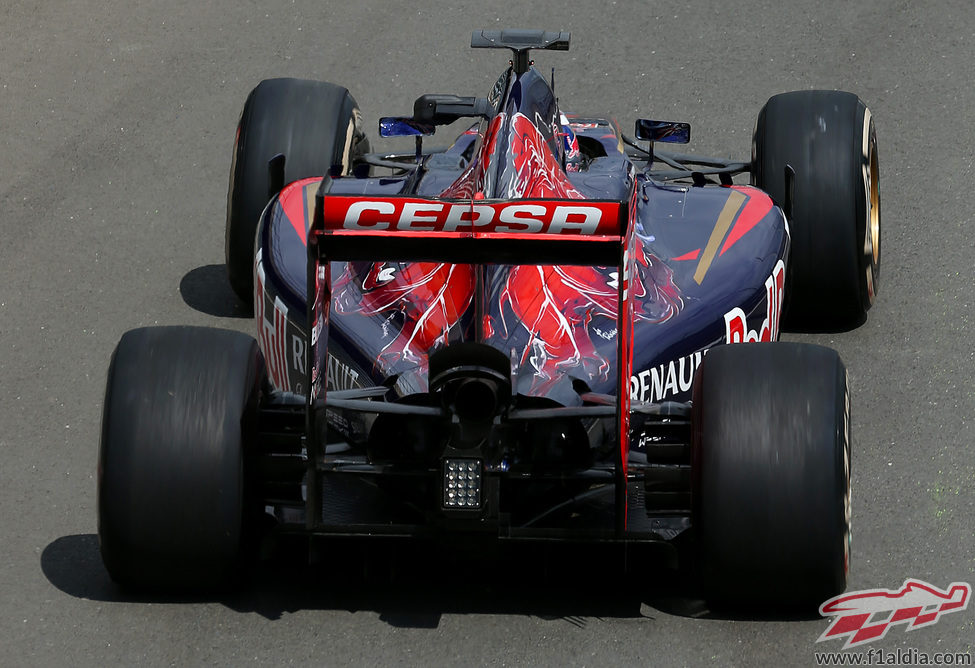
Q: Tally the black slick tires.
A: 4